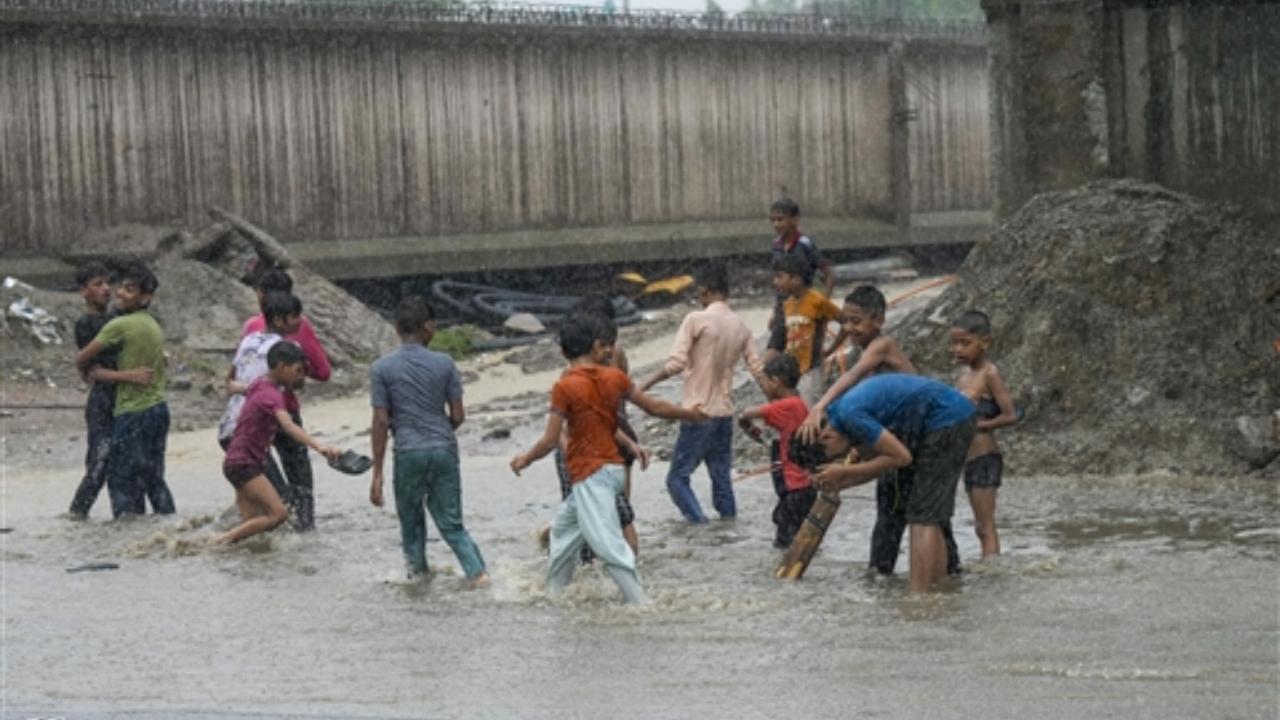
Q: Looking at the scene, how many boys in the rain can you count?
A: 15